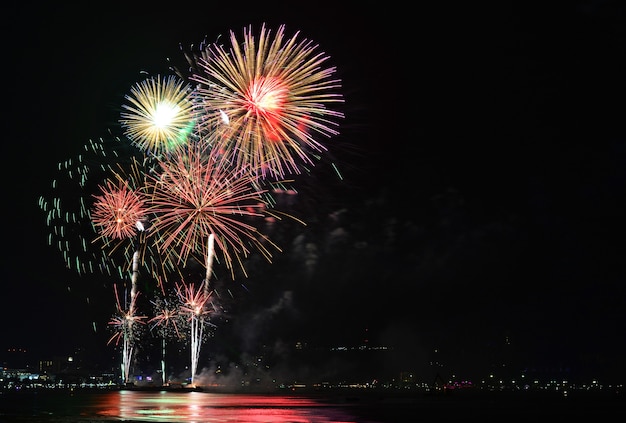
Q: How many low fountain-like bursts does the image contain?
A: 3